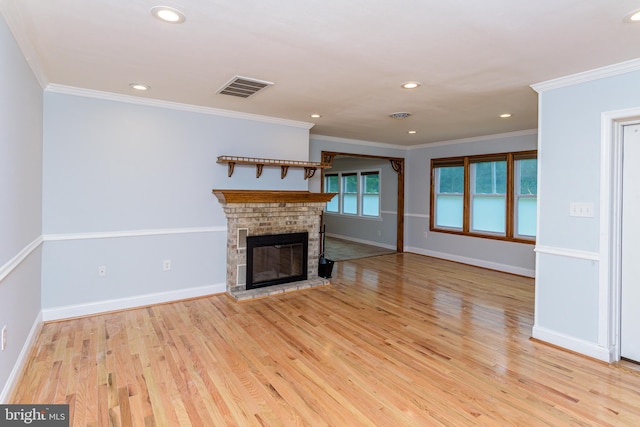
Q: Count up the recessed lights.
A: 7